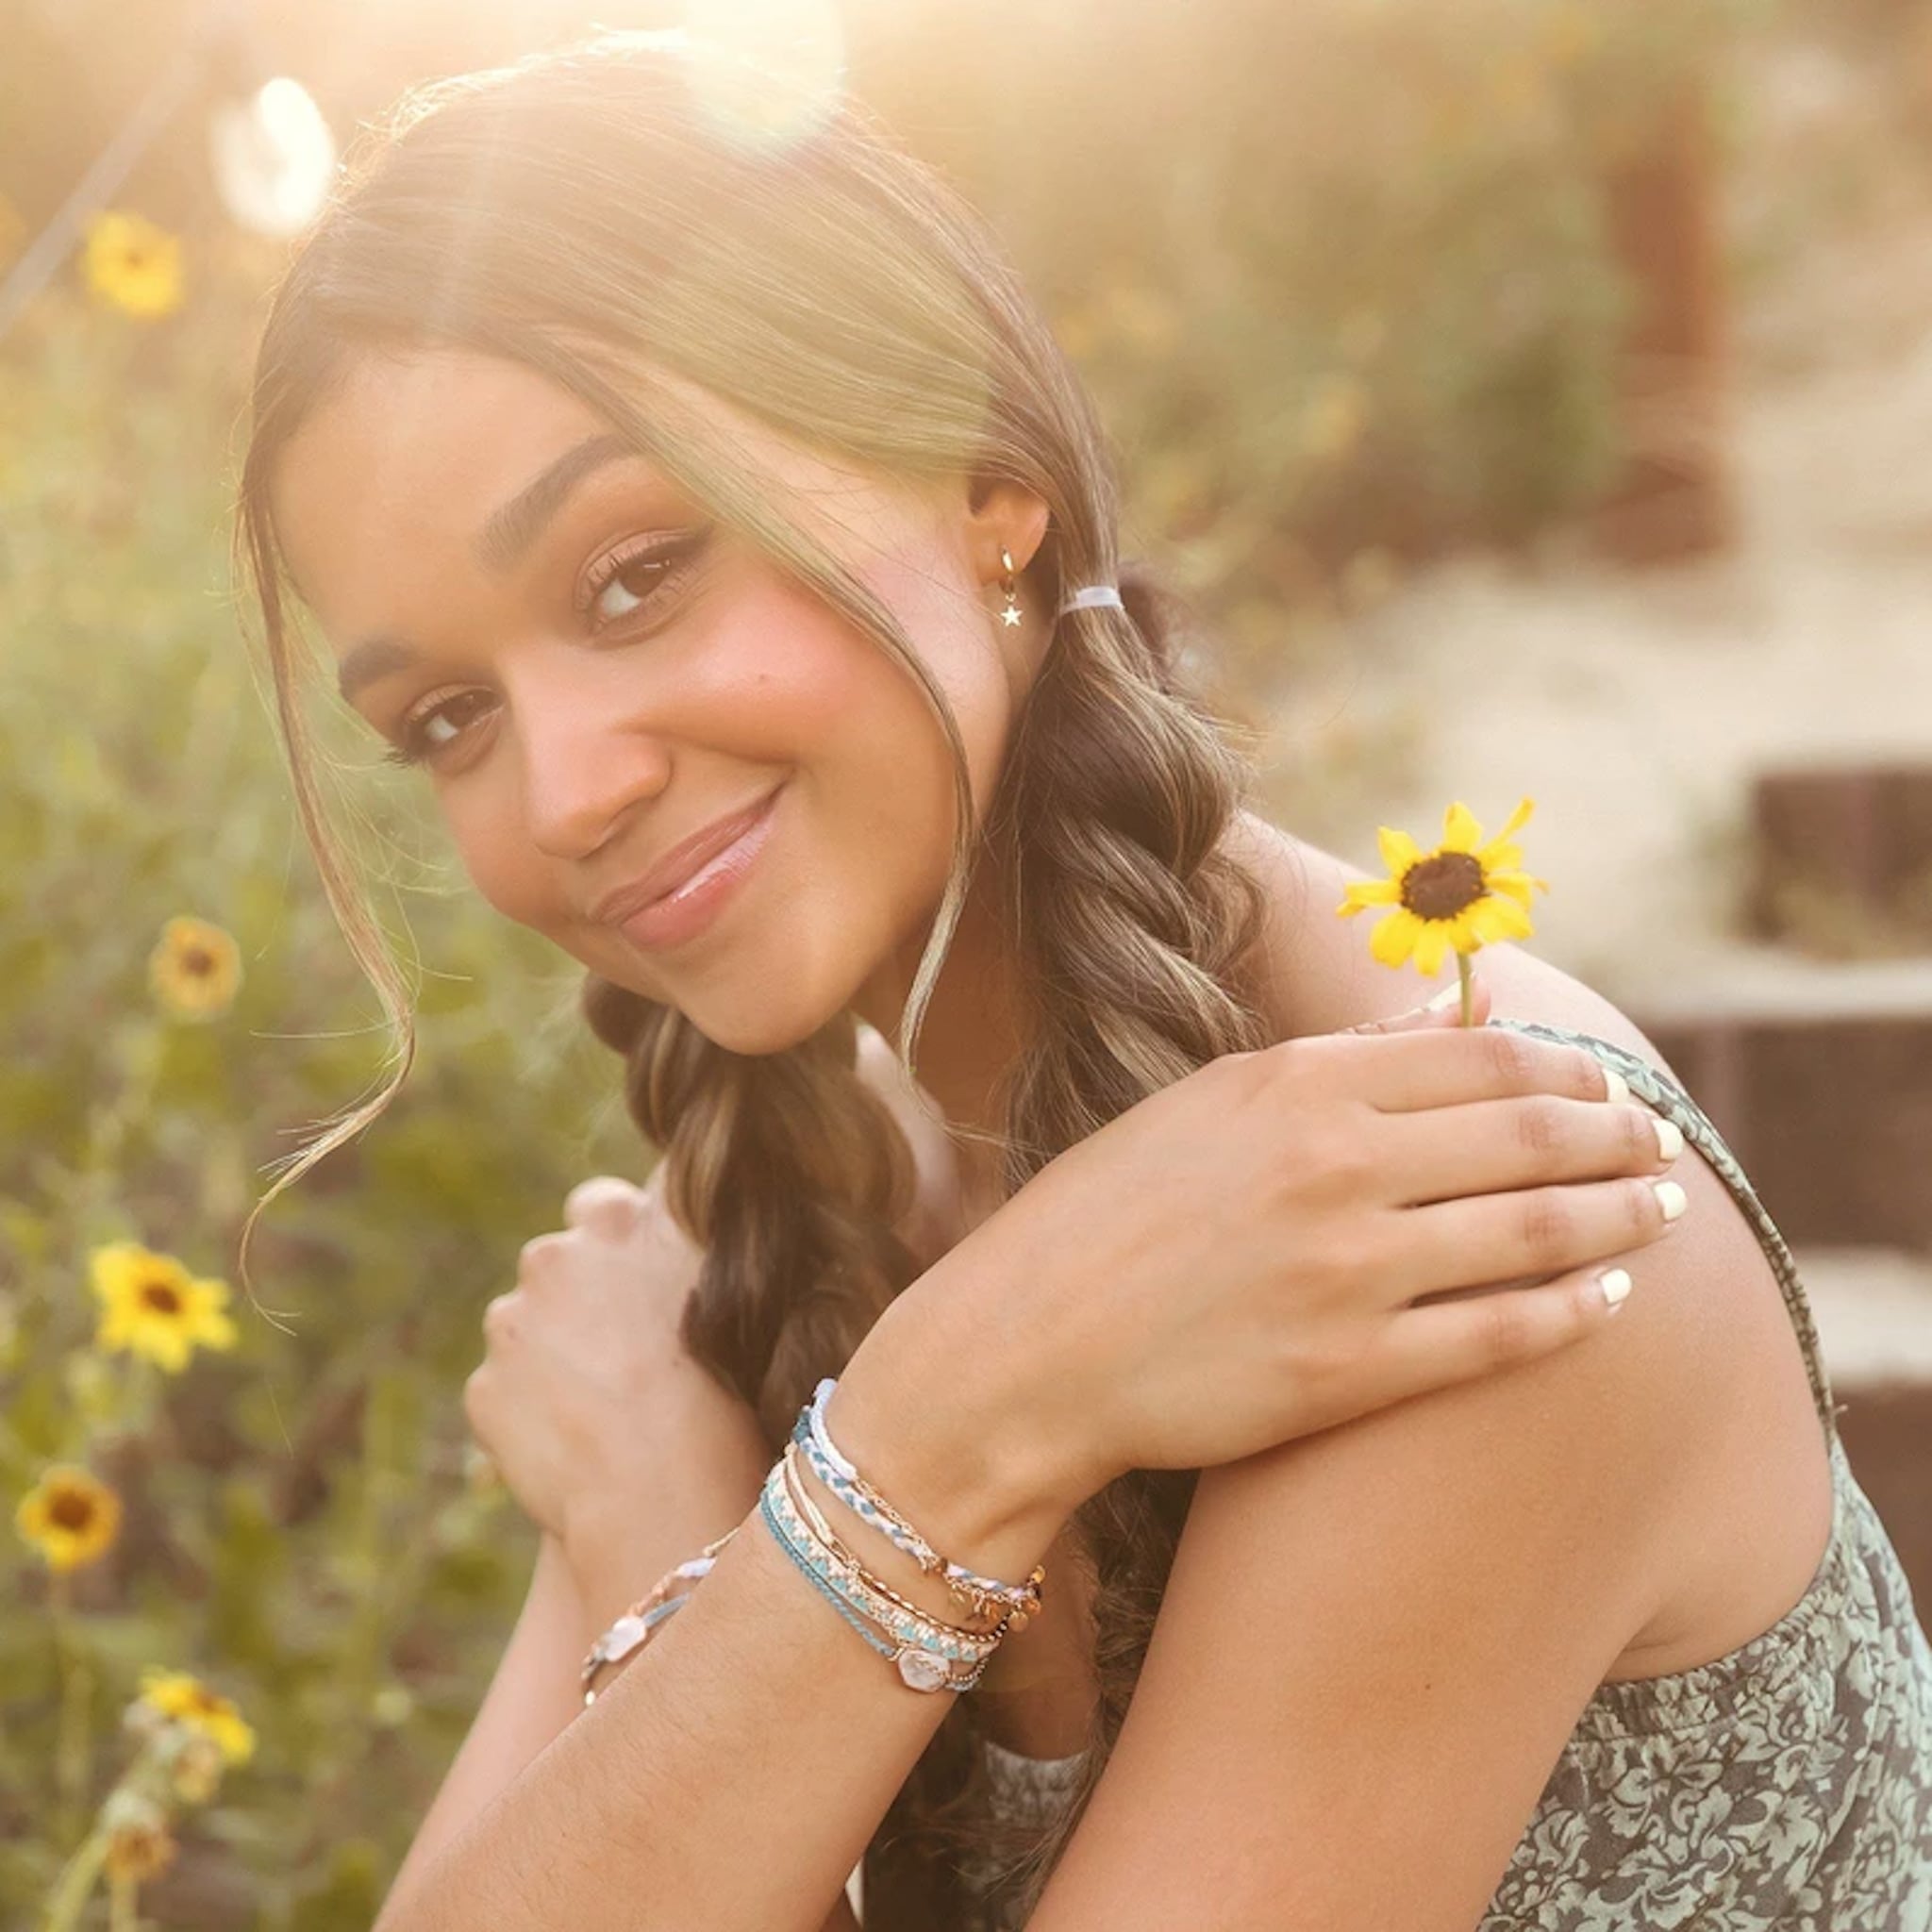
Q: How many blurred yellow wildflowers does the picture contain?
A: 5